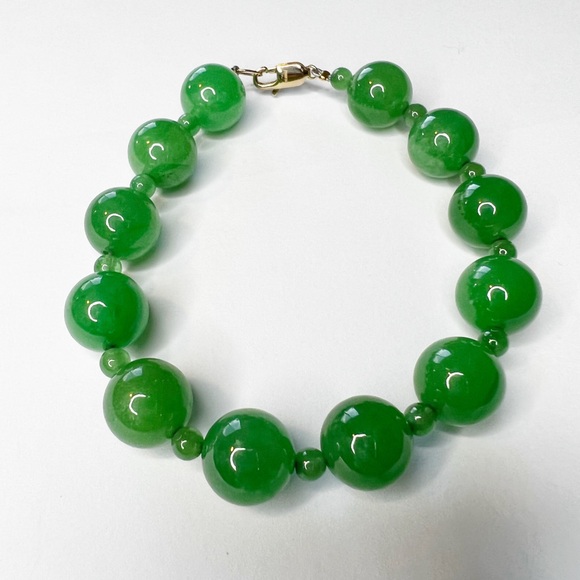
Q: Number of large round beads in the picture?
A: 12